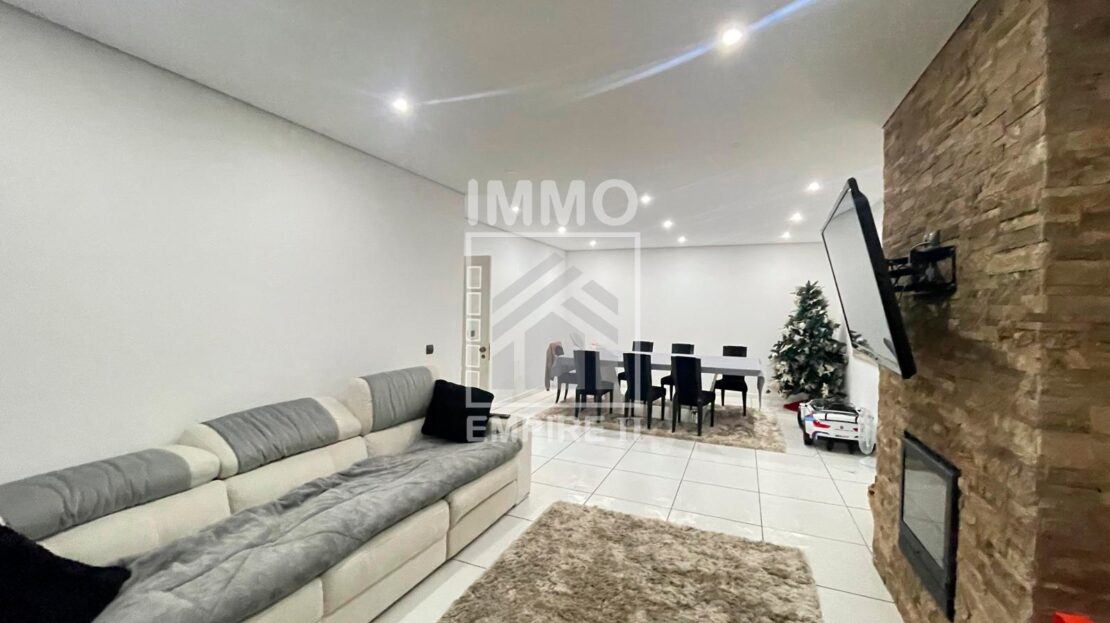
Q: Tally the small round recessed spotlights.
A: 11